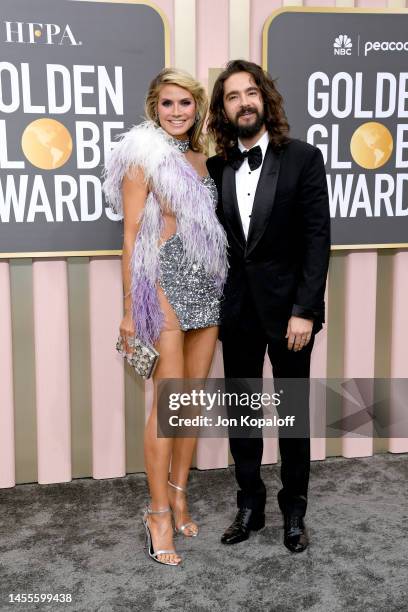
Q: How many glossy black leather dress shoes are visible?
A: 2